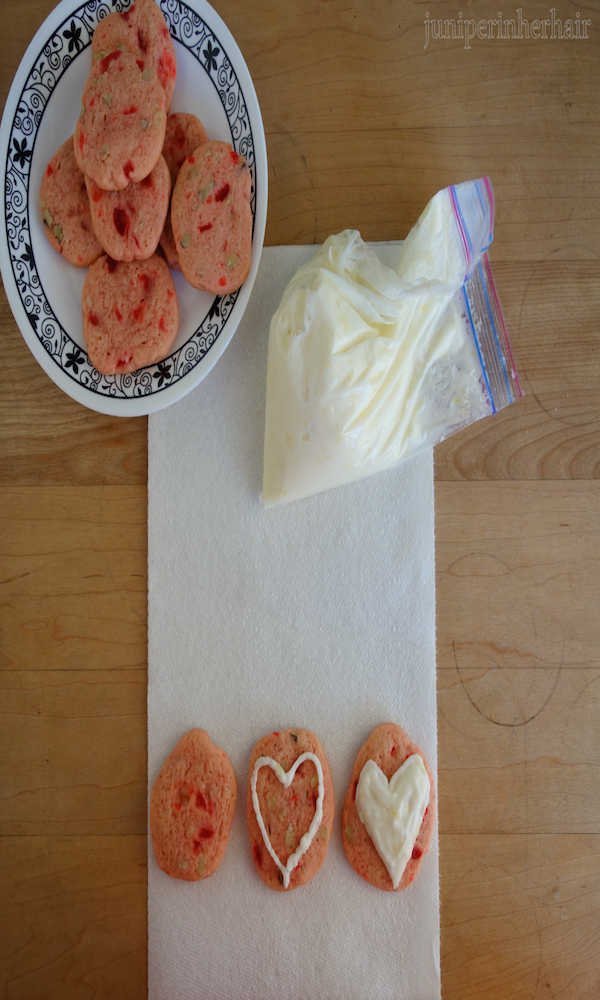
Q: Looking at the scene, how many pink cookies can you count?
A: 10